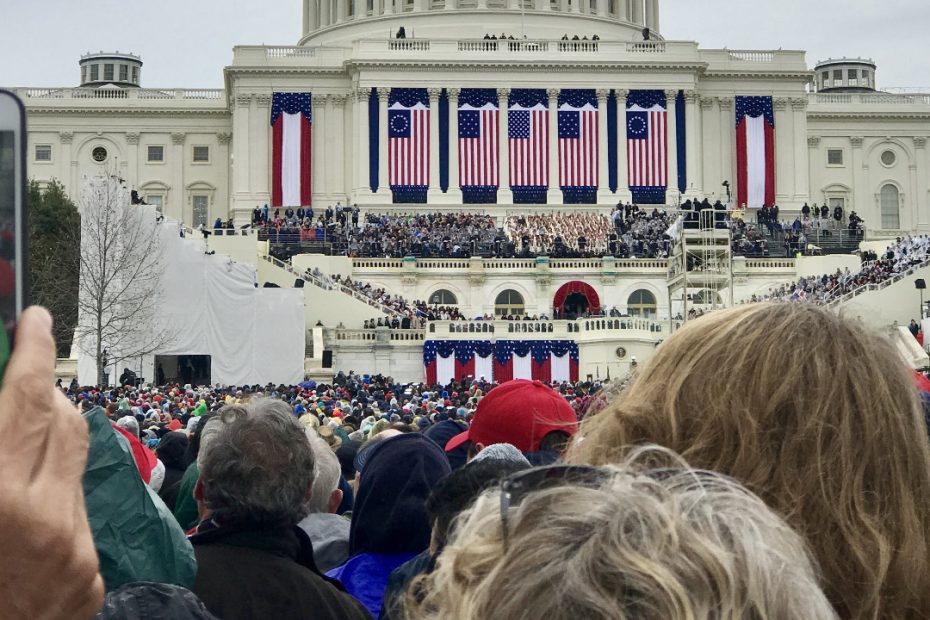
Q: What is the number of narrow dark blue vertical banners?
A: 4